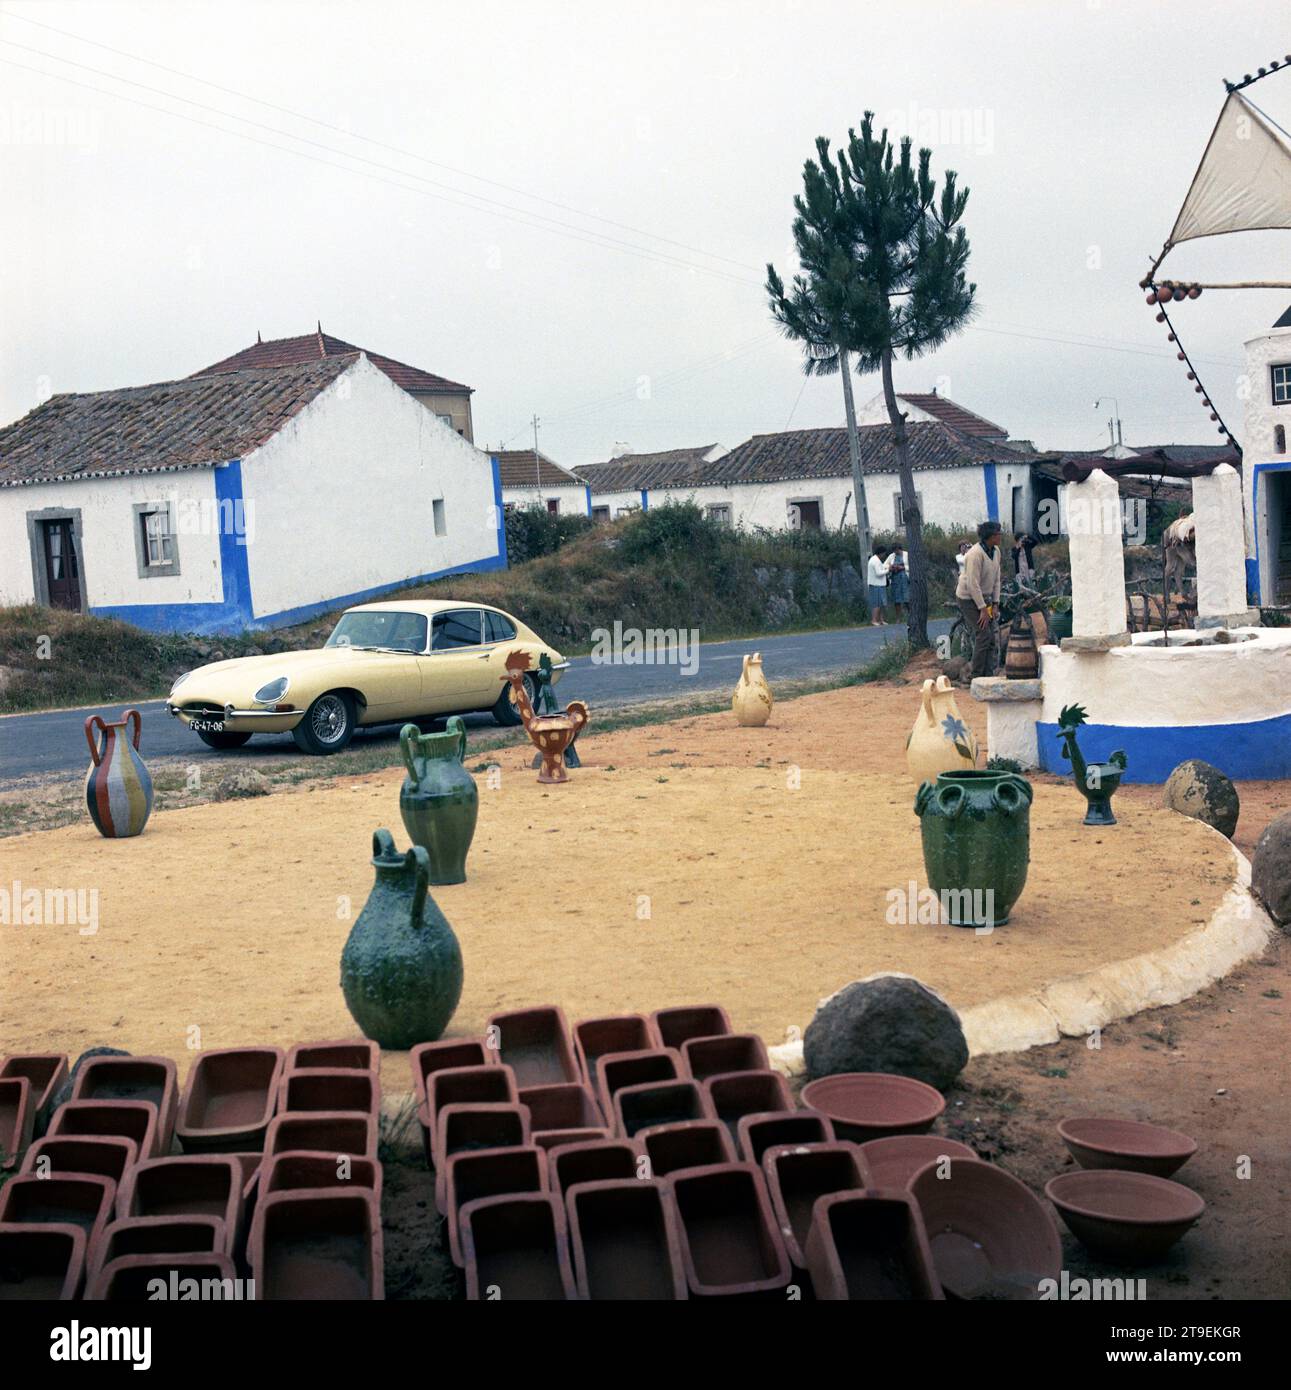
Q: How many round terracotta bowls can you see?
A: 5